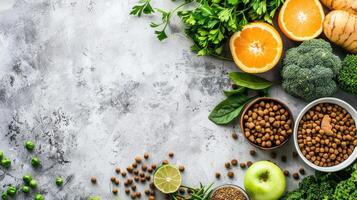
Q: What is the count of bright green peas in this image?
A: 11